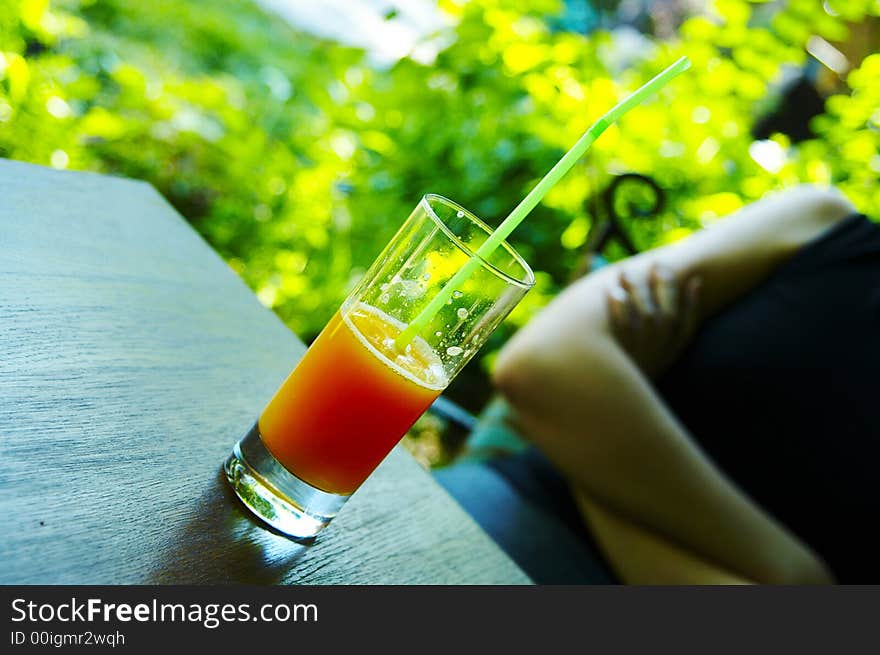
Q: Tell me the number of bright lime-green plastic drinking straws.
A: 1